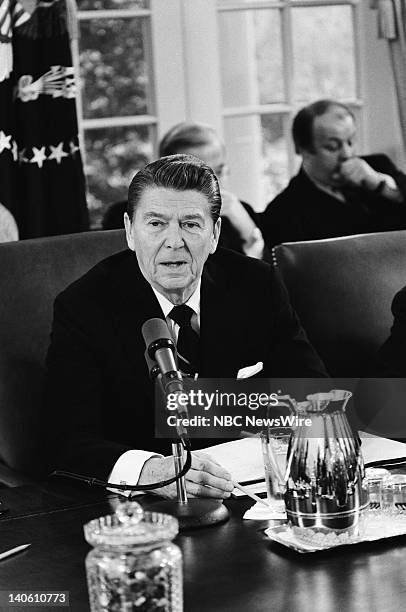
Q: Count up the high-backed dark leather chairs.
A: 2